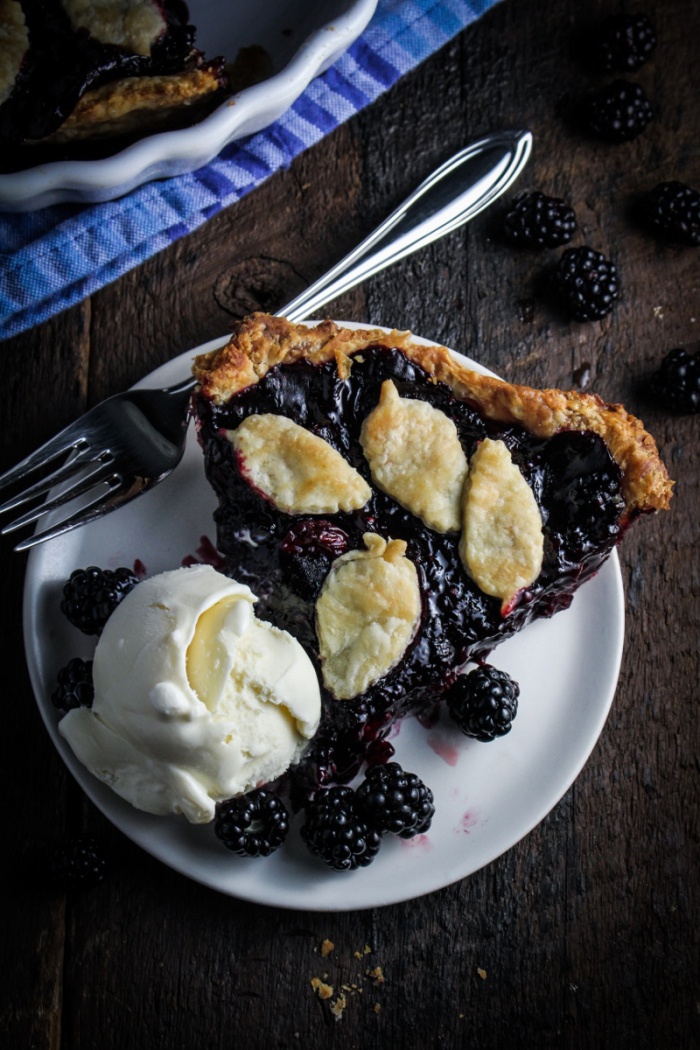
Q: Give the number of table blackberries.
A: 7